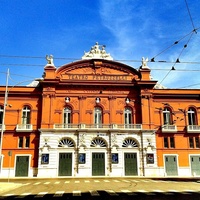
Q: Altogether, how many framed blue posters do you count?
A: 3